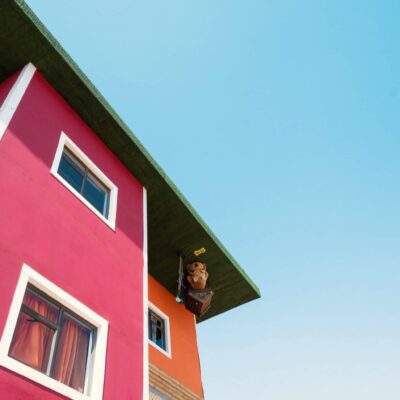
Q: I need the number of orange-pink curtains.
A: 2